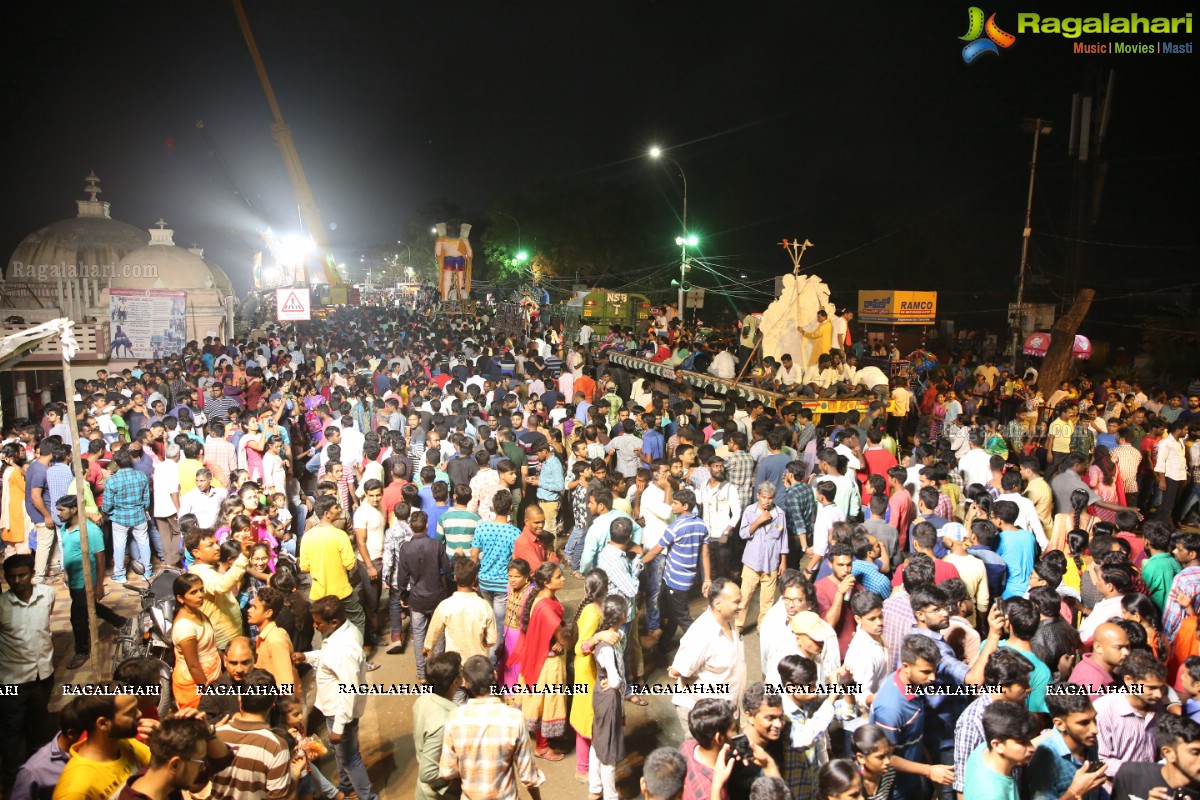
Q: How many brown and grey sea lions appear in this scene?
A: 0